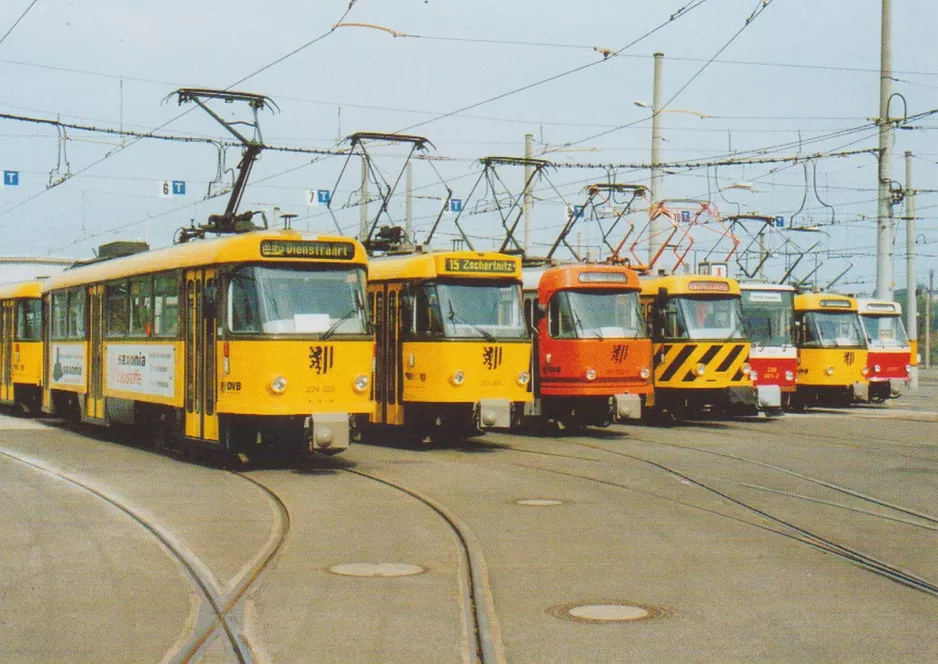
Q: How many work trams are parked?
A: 1